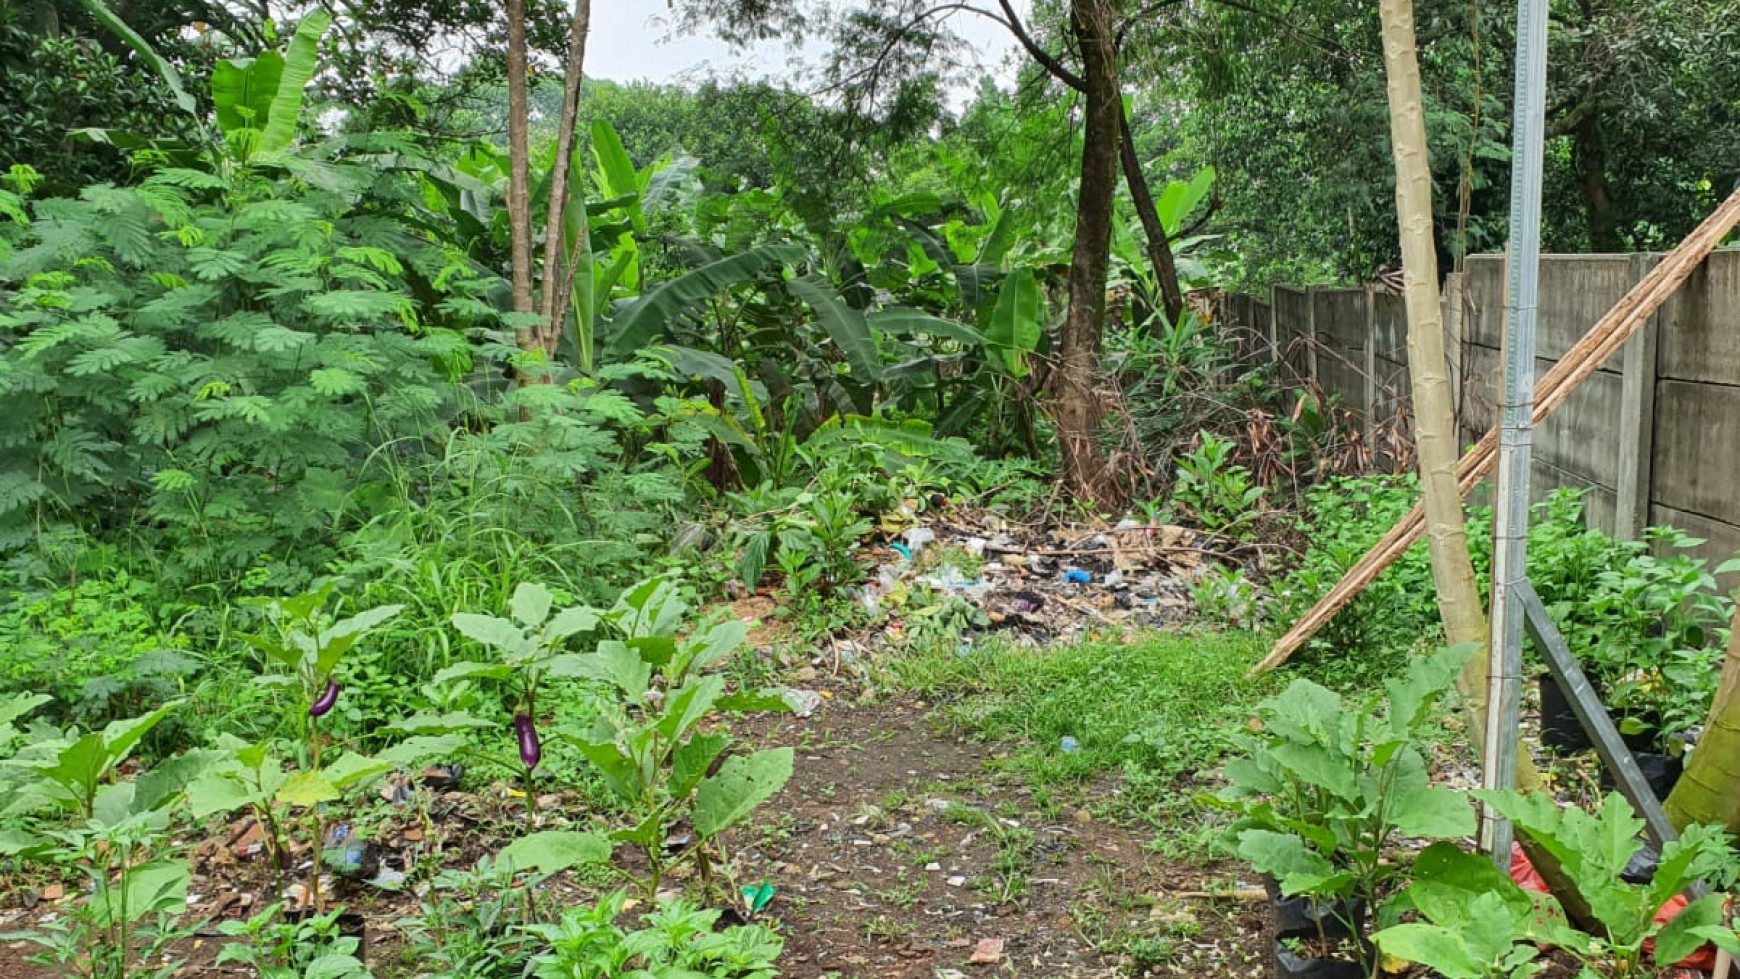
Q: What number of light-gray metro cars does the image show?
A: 0